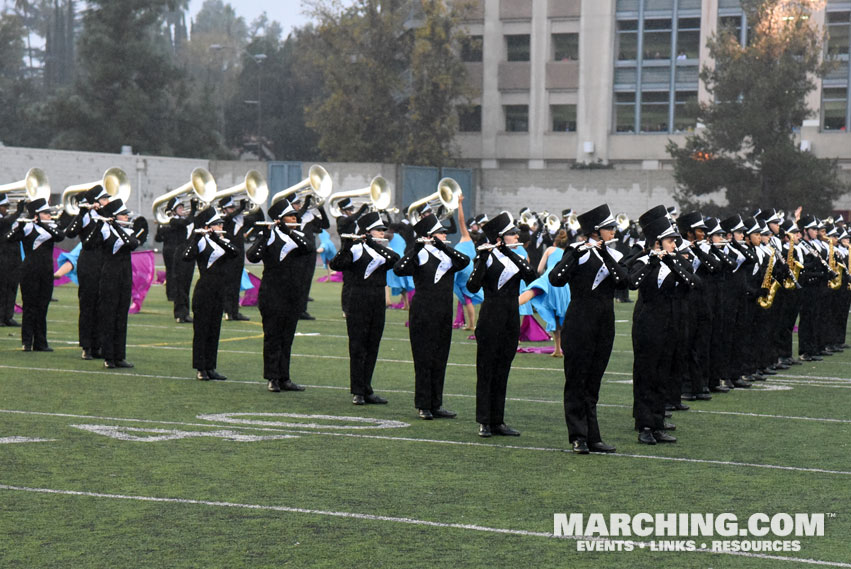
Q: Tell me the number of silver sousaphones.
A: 7